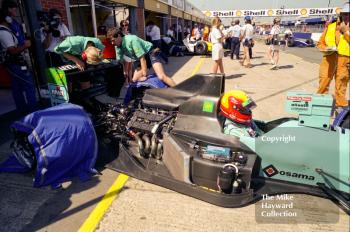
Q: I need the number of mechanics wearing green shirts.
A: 2